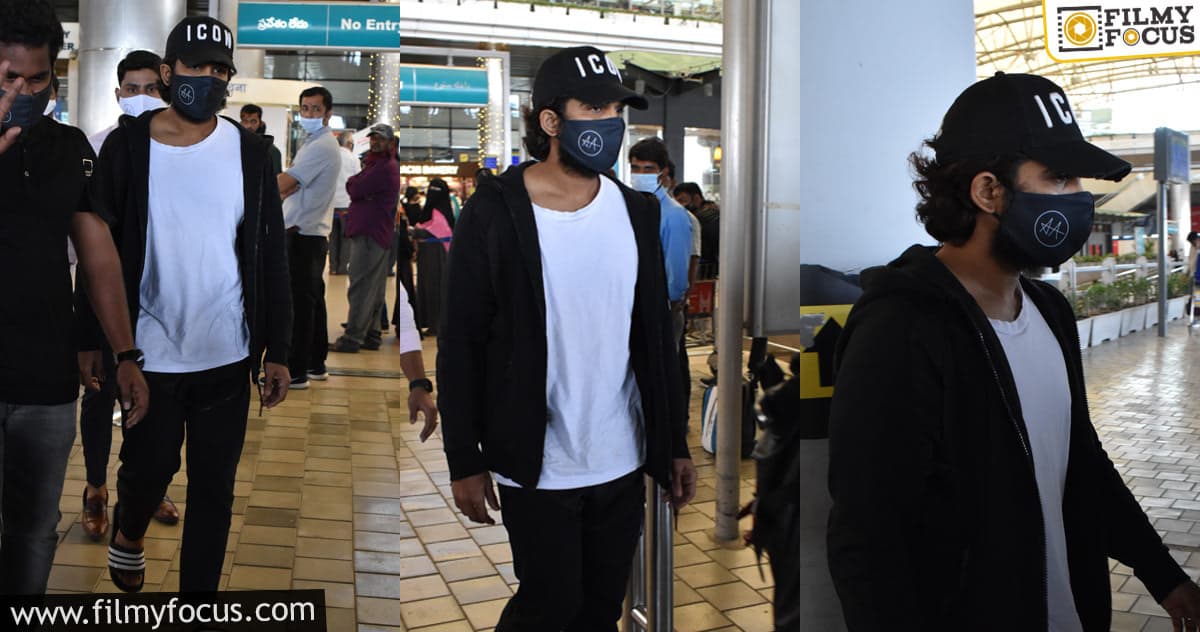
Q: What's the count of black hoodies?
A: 3